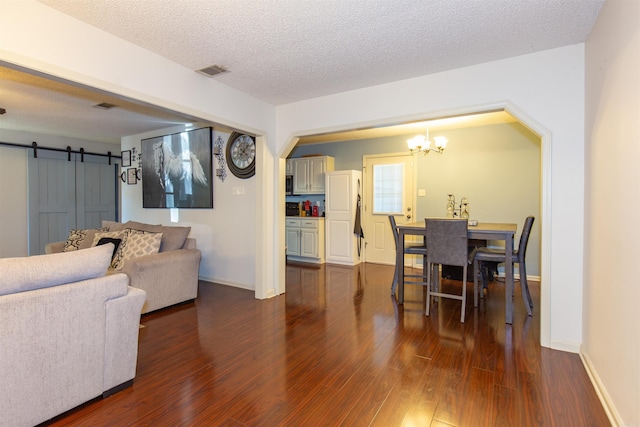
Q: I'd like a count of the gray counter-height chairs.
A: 3